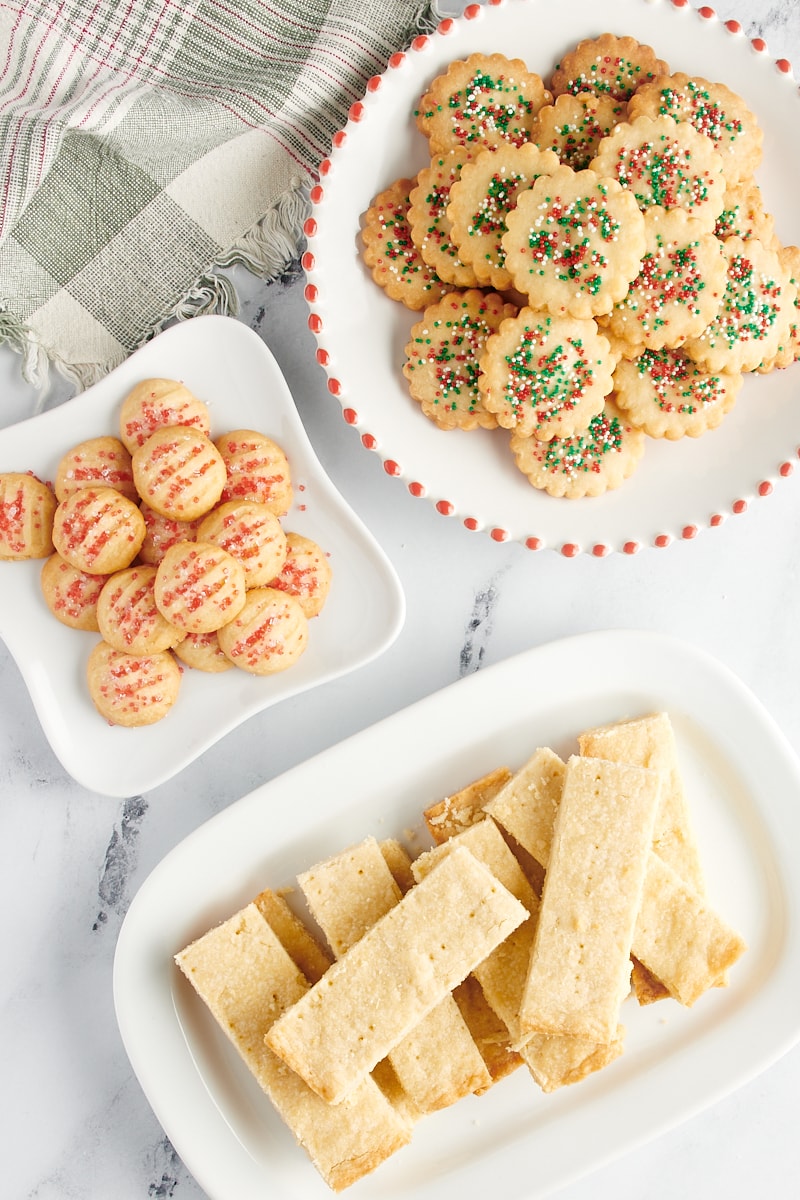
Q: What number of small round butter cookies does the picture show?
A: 15